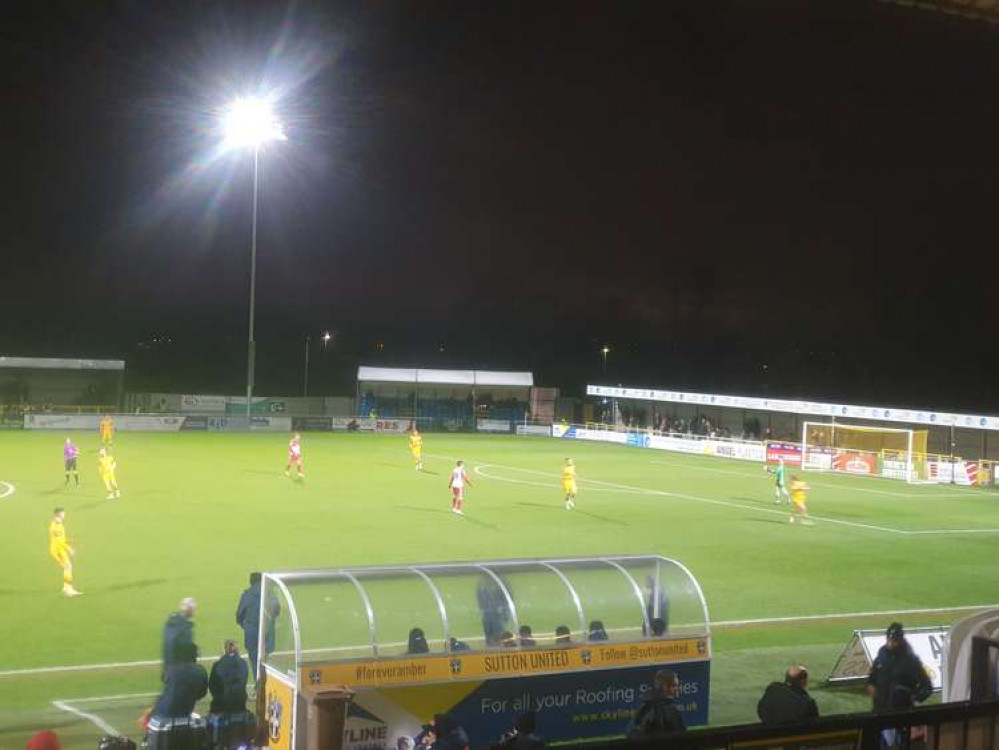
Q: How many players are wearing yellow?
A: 6